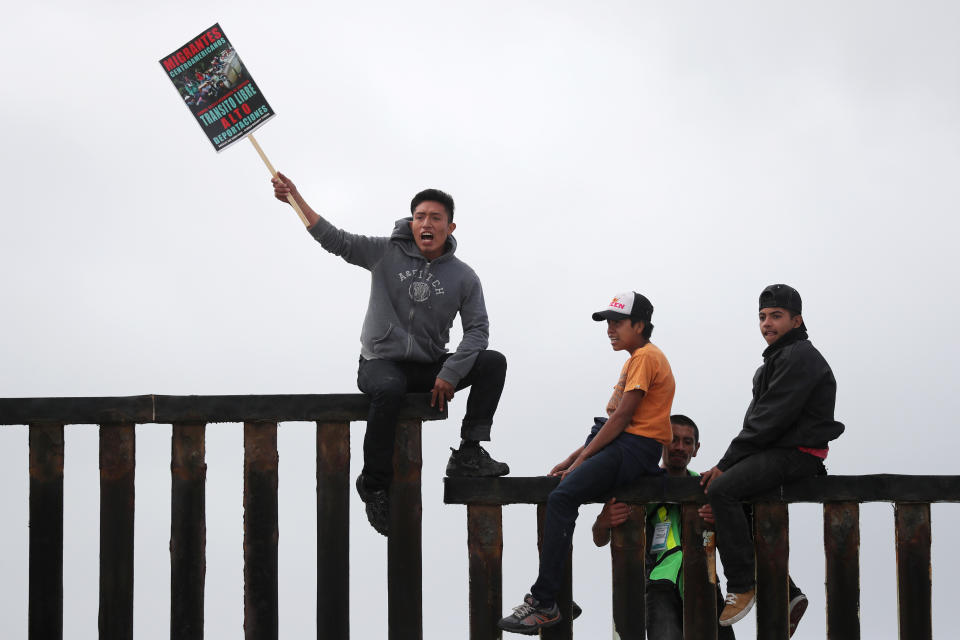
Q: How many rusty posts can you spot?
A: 13